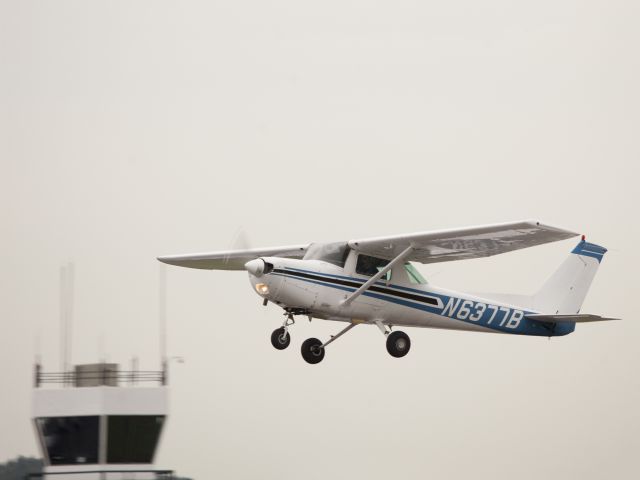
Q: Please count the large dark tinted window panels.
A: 2